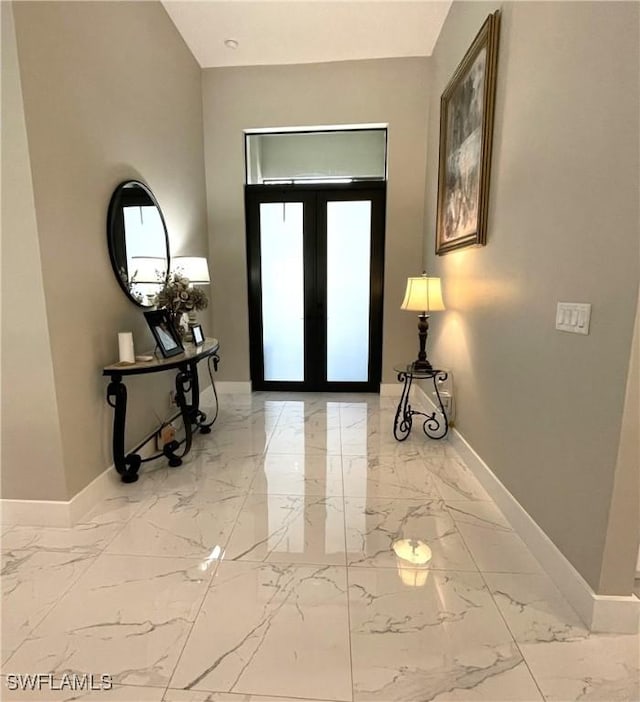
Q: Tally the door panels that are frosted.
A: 2